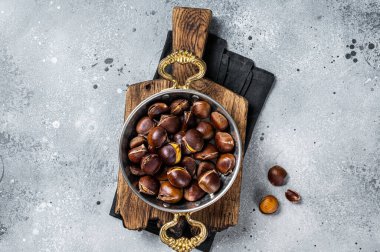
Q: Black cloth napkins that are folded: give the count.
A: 1